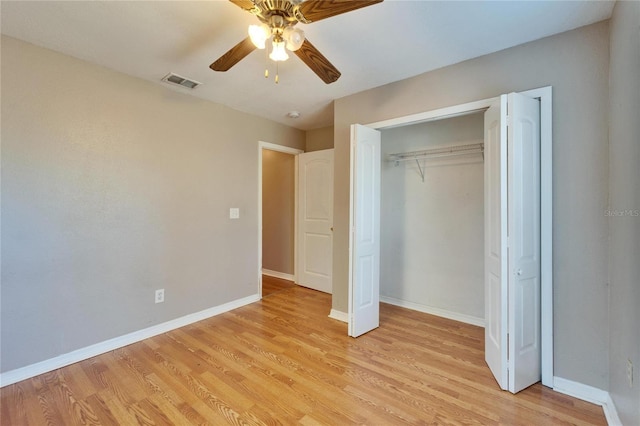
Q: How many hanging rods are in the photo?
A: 1